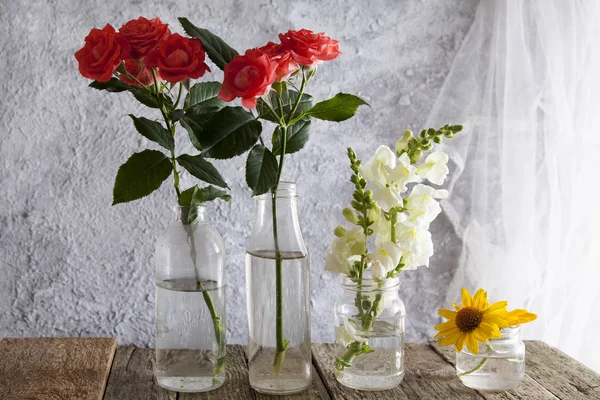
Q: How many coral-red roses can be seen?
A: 7